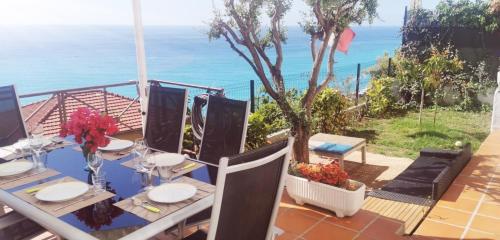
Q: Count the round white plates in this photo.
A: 5